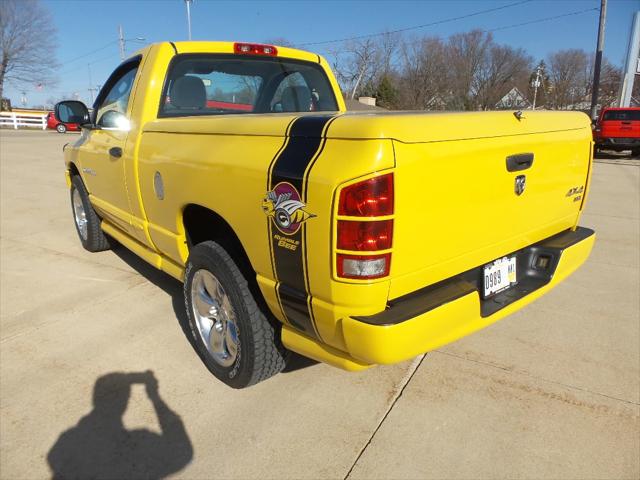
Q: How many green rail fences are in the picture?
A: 0